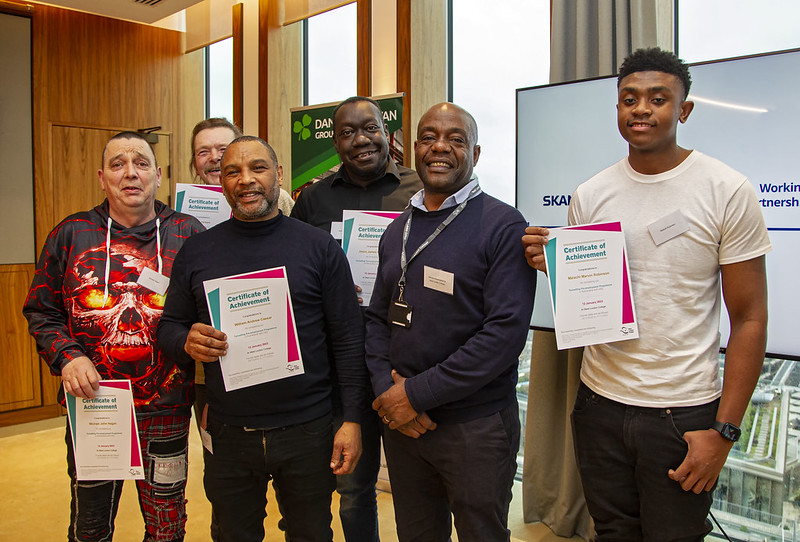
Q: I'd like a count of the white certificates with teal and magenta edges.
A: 5